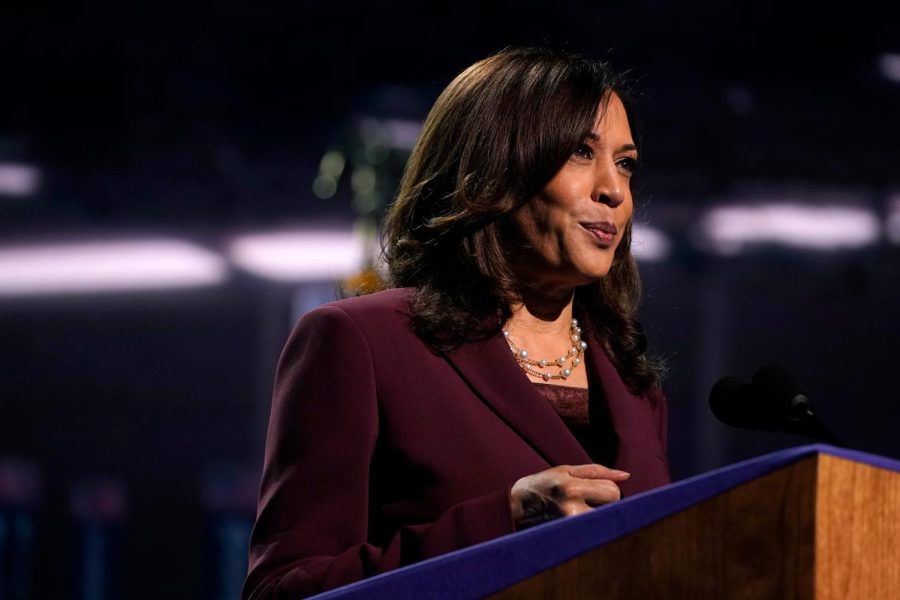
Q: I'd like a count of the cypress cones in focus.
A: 0